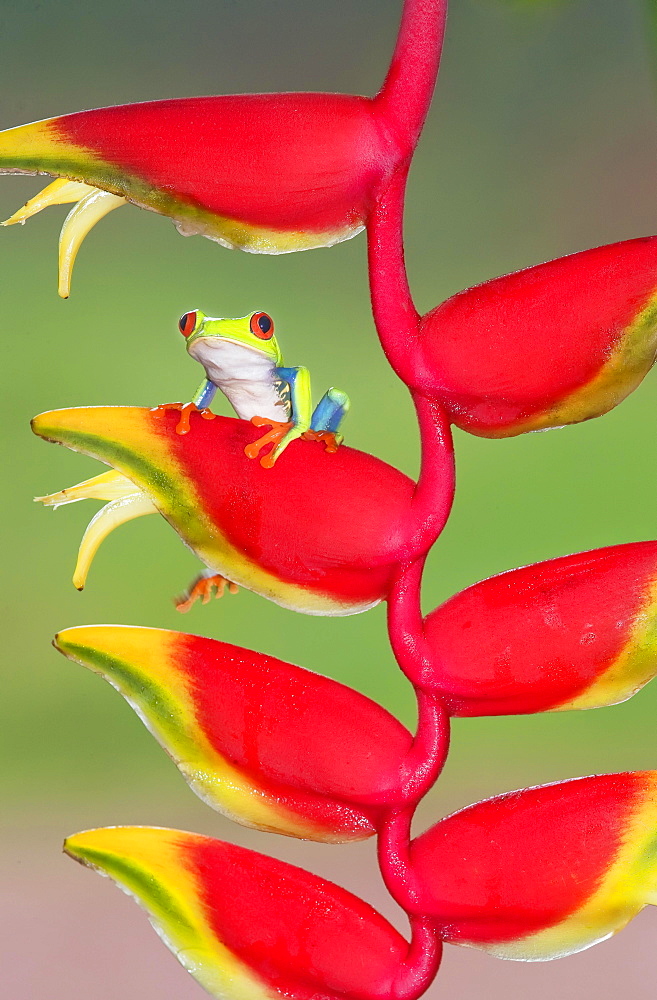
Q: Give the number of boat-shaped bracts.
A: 7